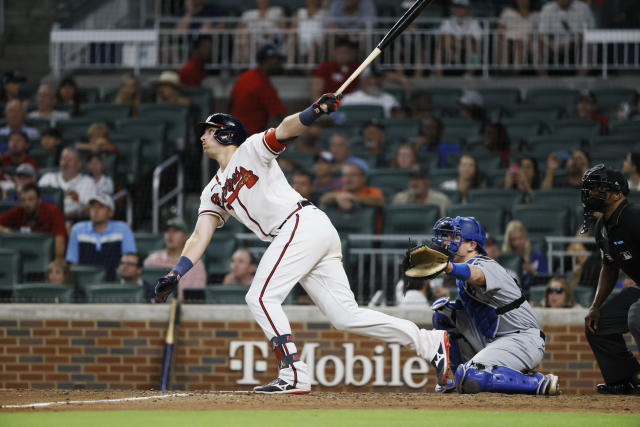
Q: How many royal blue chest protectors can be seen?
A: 1